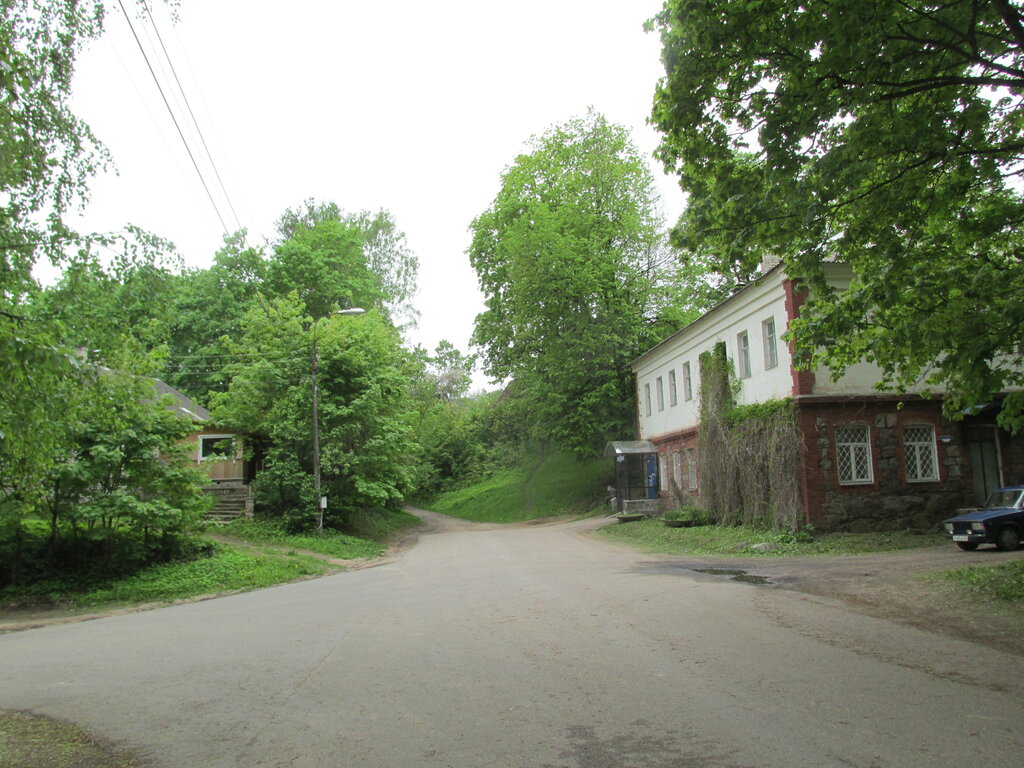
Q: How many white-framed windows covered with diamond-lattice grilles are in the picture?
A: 2